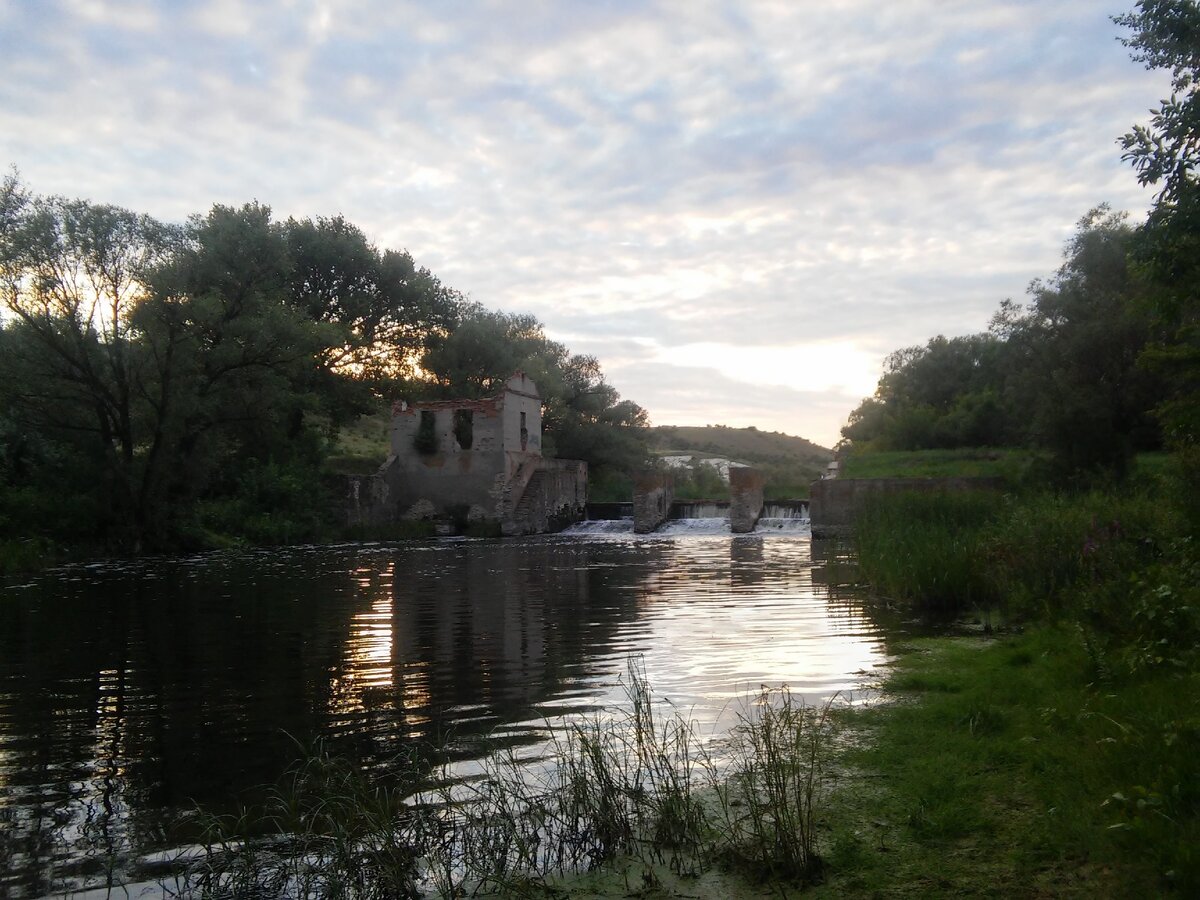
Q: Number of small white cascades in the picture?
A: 3